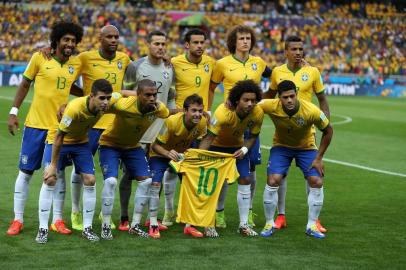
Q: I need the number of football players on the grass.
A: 11